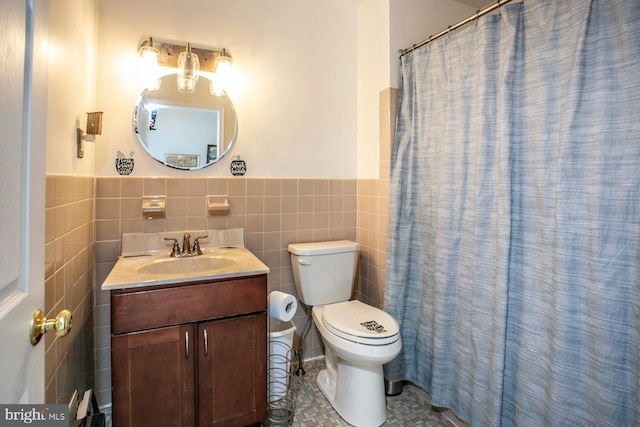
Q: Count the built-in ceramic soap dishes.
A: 2